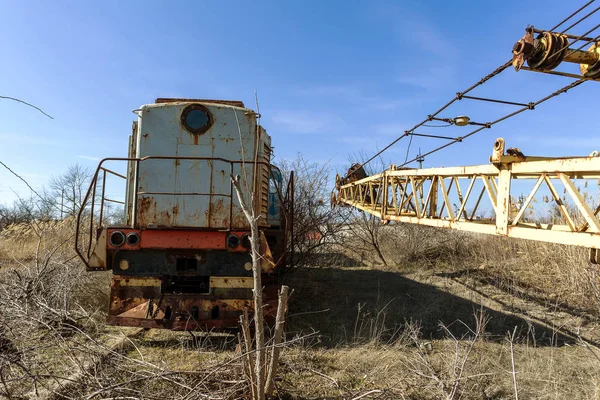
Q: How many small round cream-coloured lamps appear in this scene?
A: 2